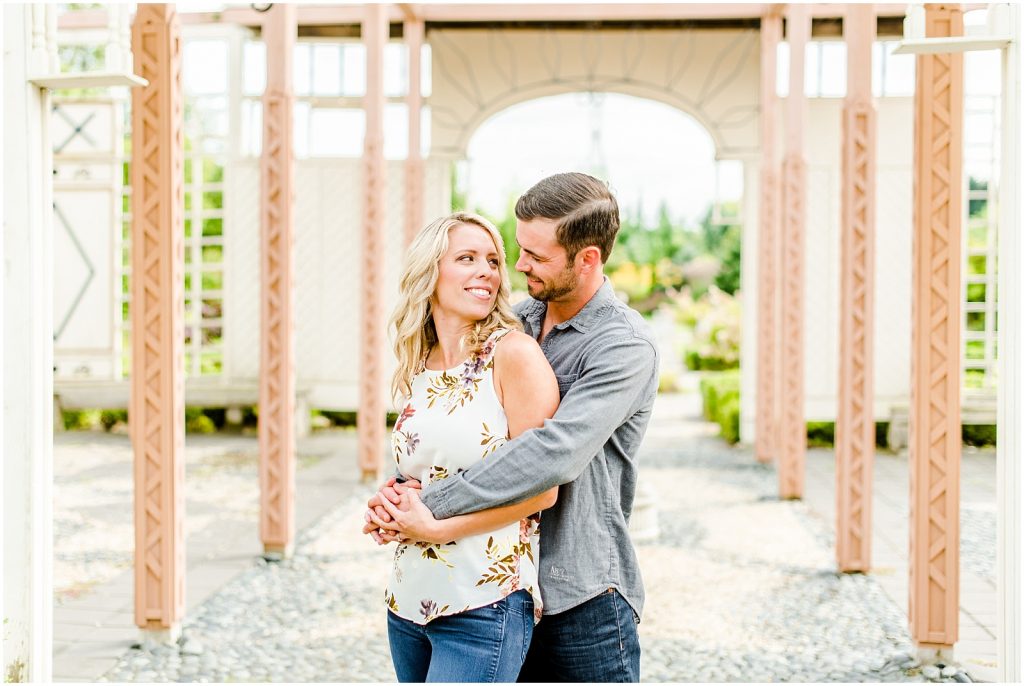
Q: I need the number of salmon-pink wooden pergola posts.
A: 8